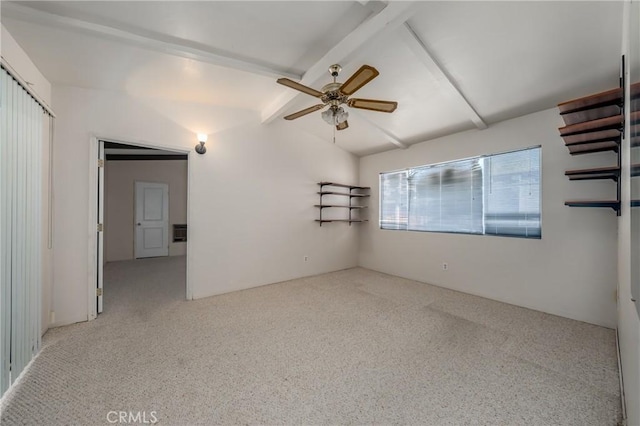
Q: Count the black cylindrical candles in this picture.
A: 0